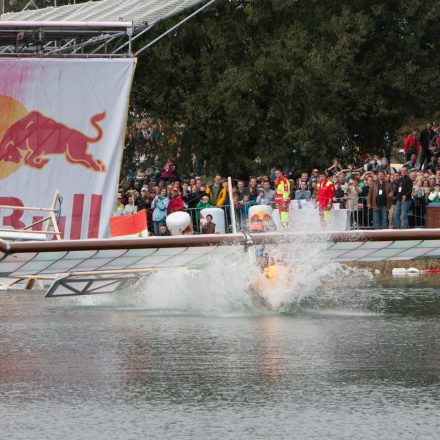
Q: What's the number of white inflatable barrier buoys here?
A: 3